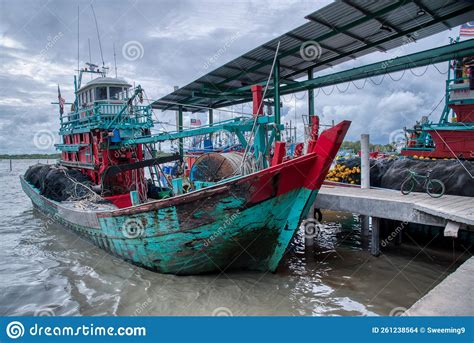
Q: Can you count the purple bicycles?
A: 0